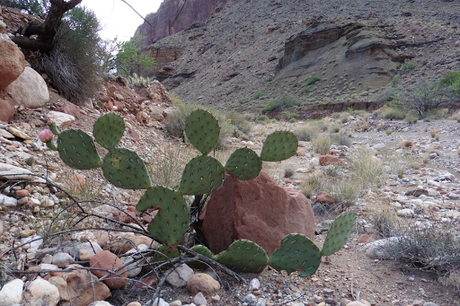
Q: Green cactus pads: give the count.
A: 13